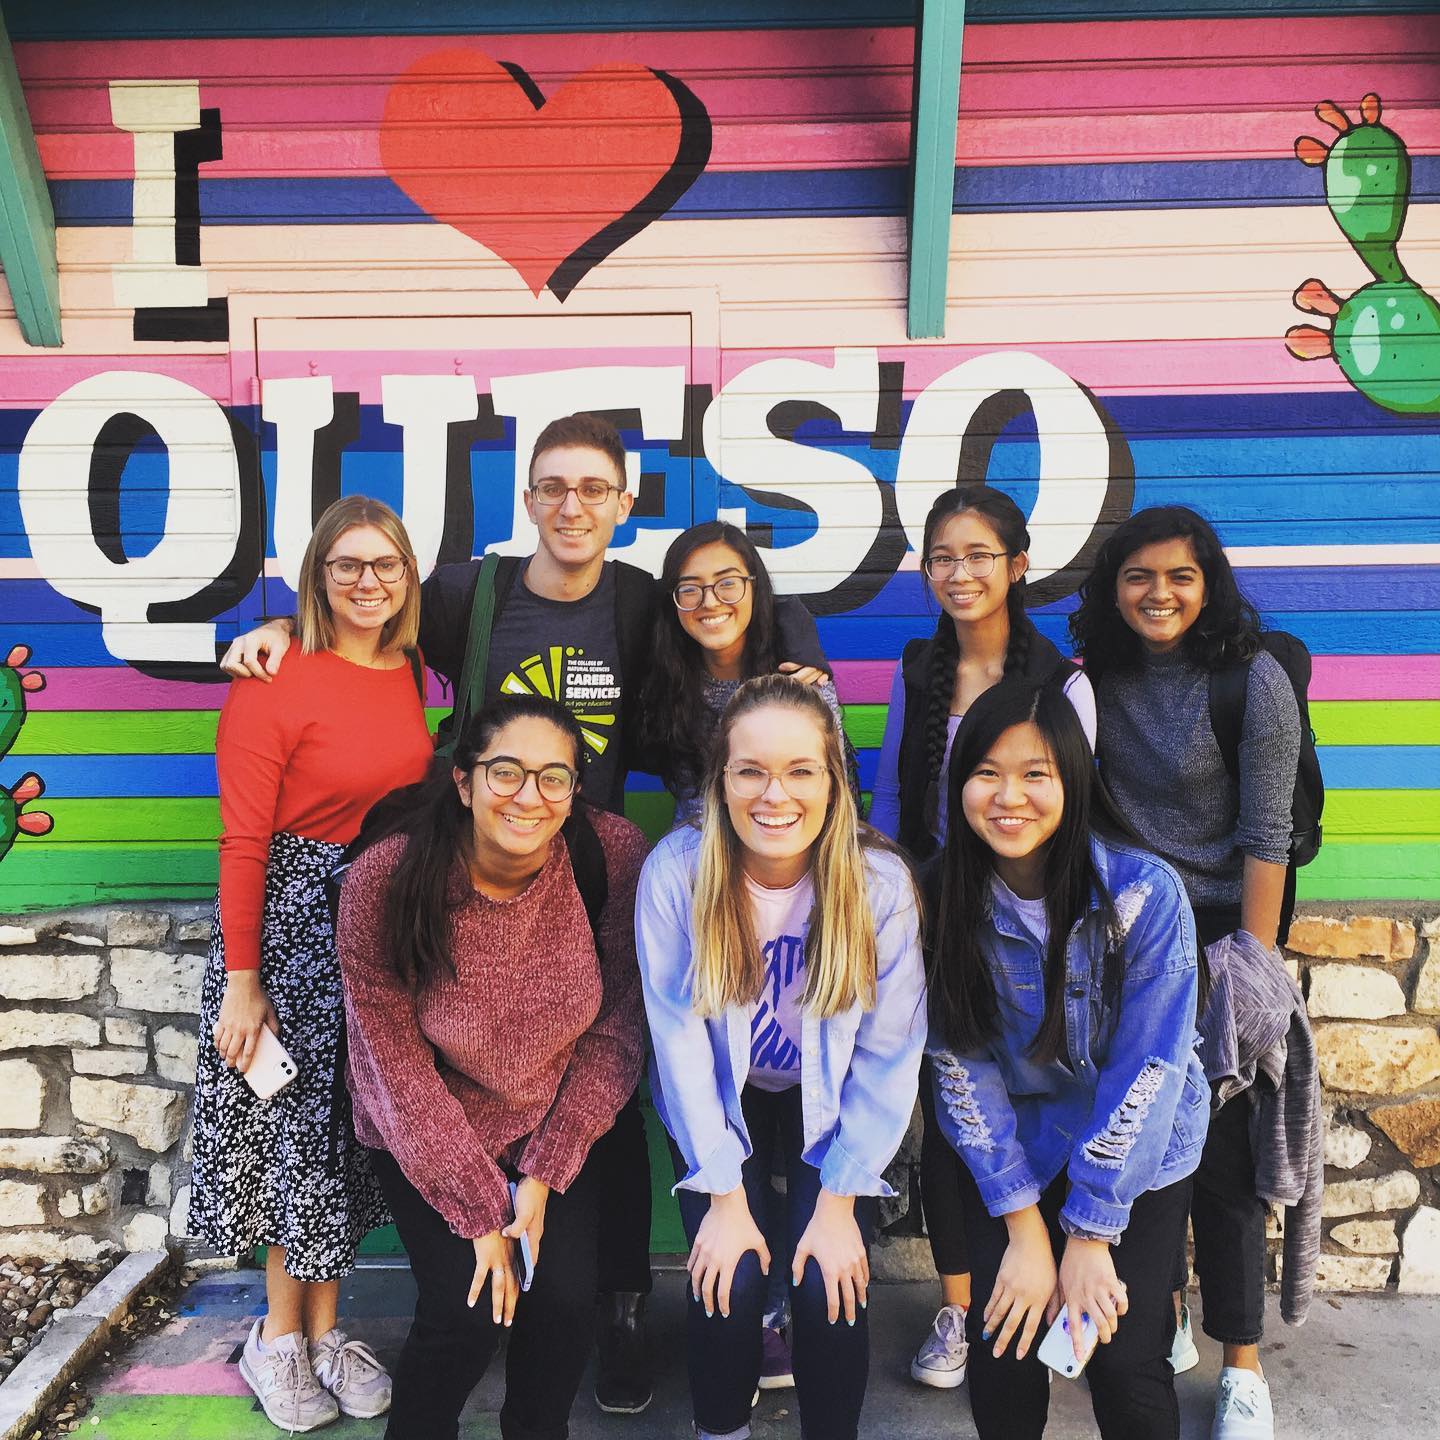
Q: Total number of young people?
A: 8